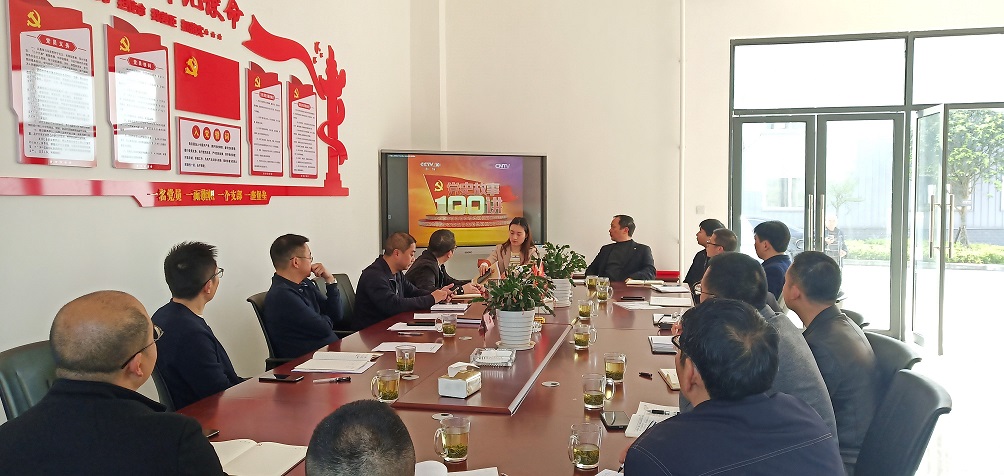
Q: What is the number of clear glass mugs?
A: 12